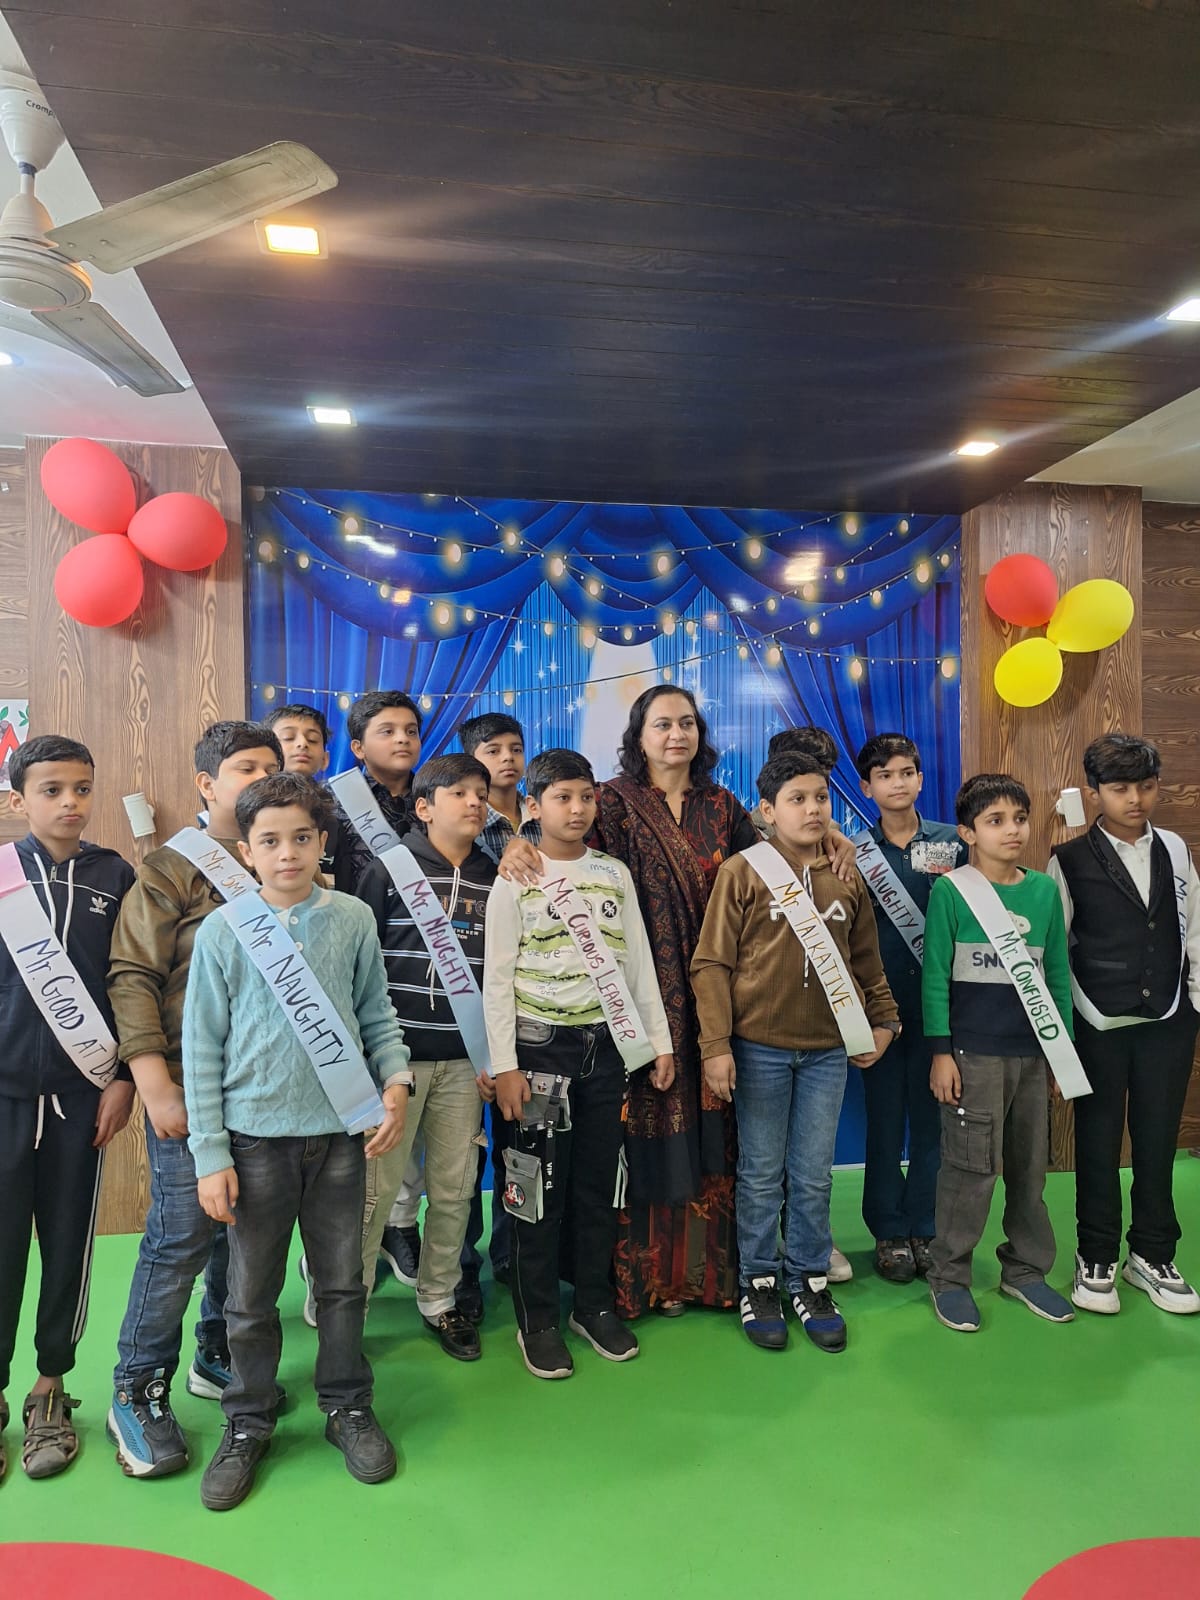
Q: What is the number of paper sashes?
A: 10